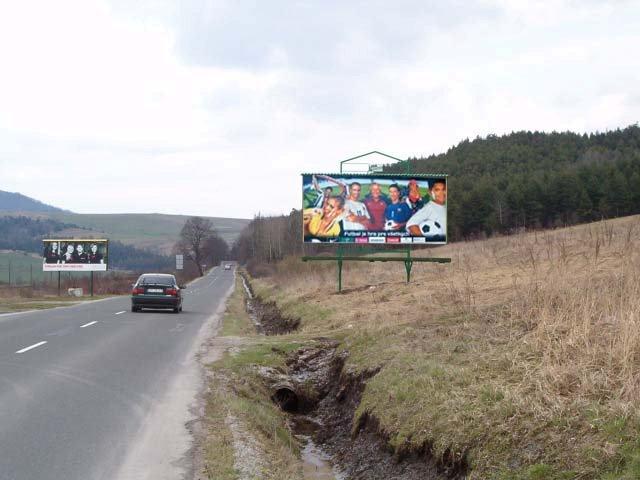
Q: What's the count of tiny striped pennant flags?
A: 0